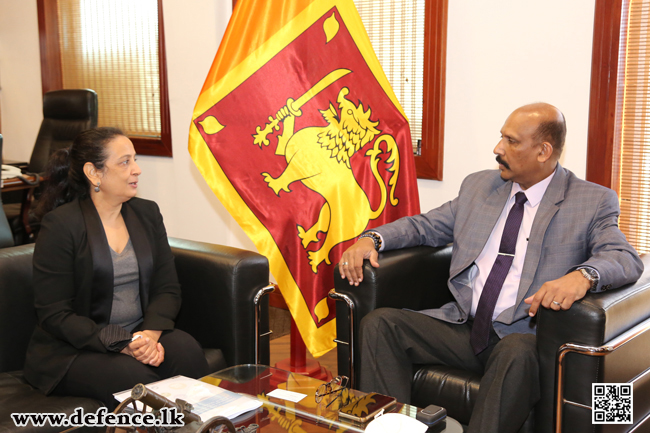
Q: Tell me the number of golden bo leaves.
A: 3